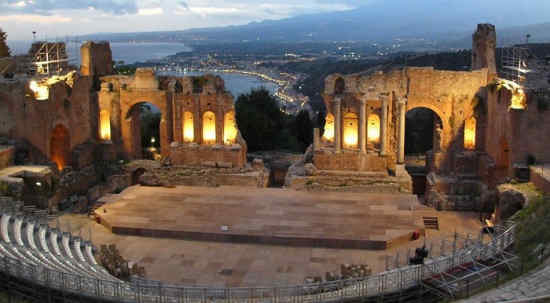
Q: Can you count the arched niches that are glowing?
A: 8